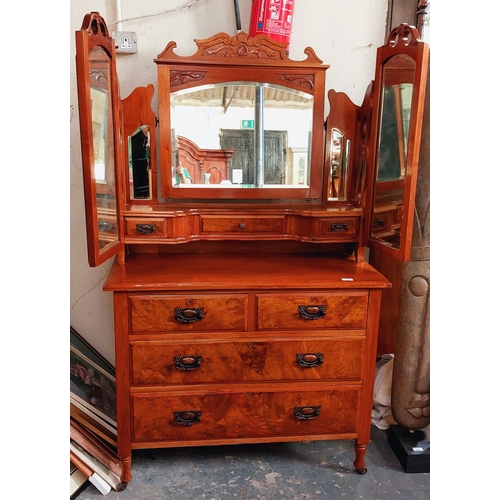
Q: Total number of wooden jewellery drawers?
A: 3